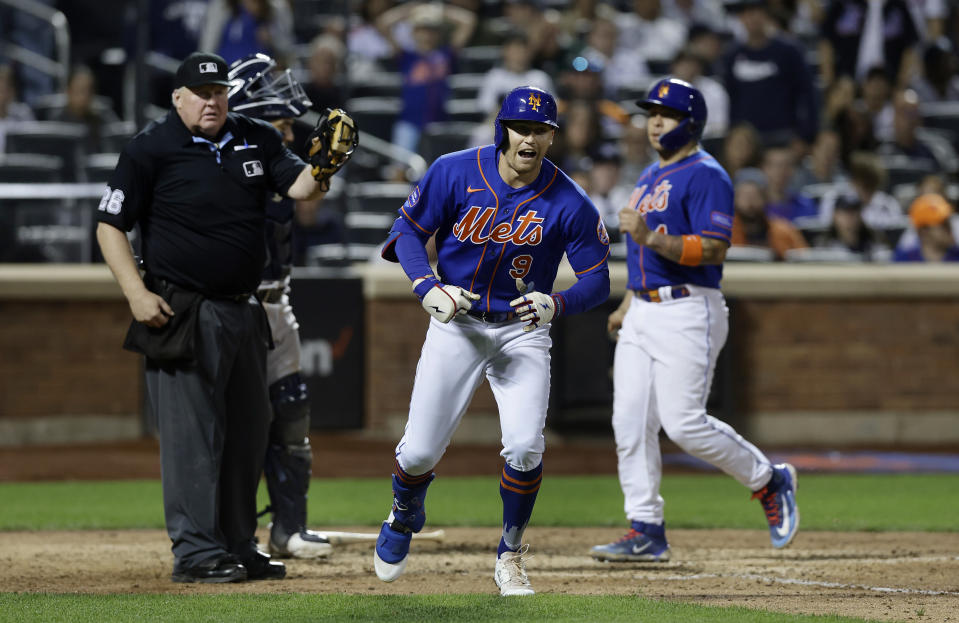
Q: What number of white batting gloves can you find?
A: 2